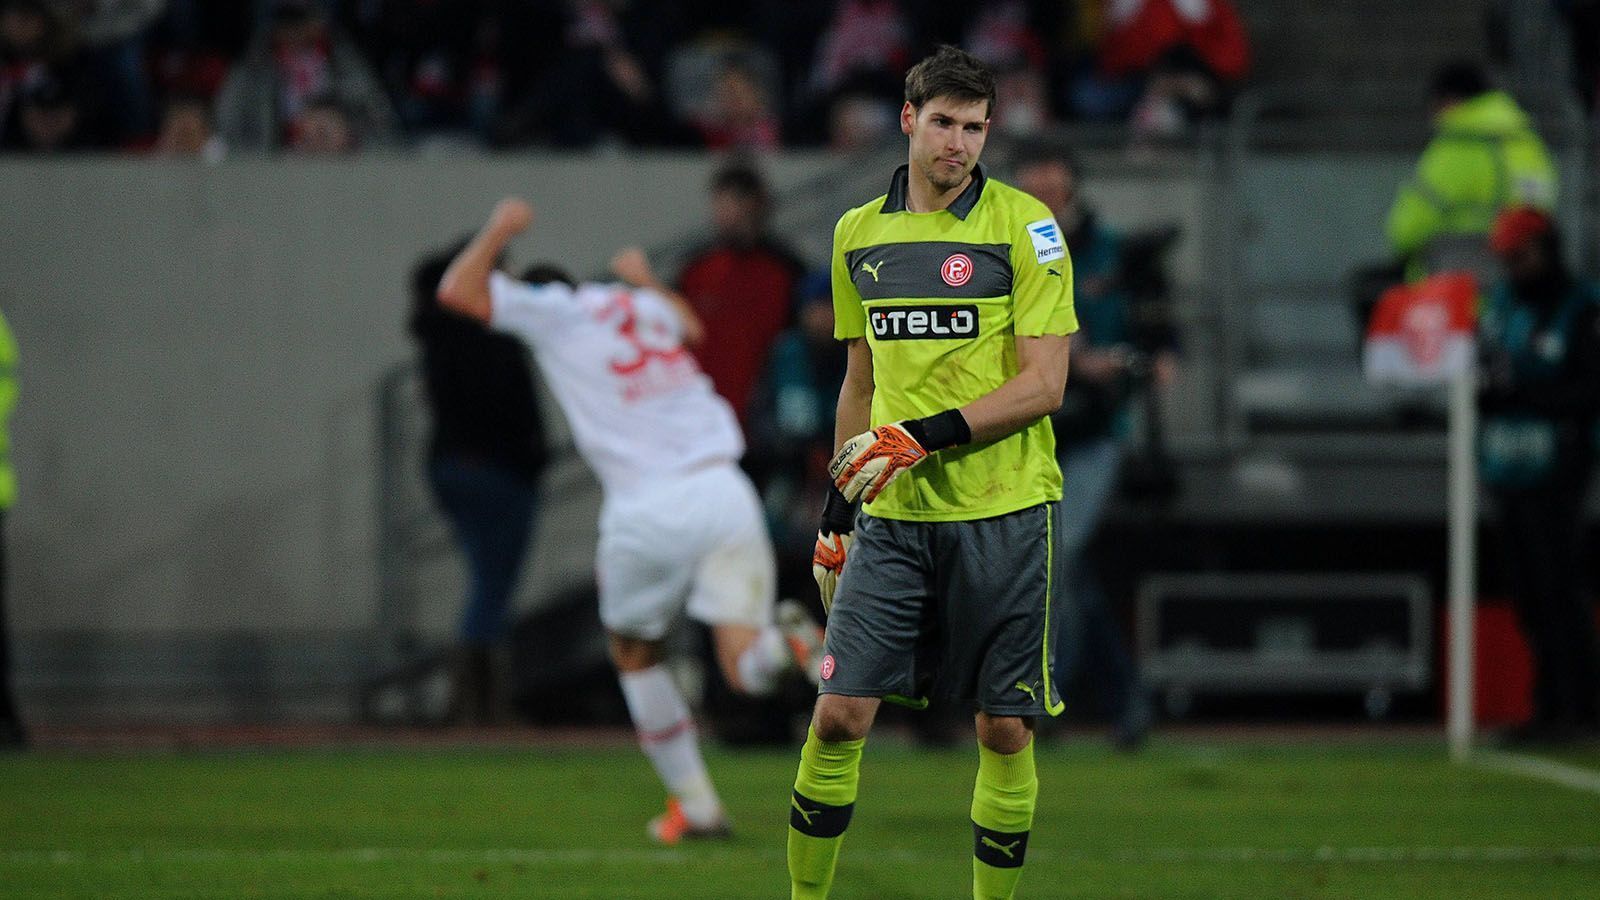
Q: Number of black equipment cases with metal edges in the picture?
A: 1